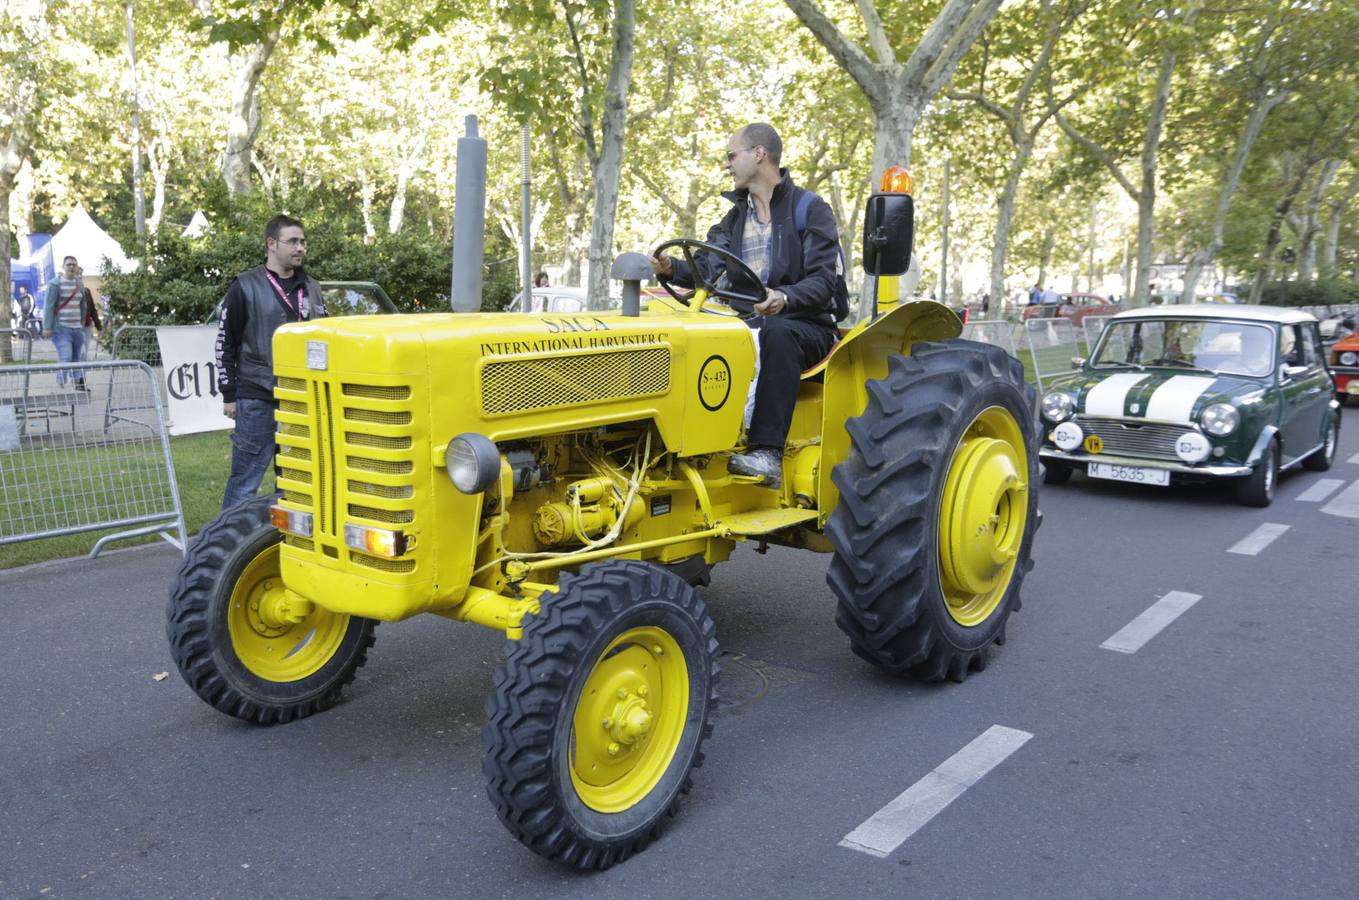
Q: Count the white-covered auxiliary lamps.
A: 2